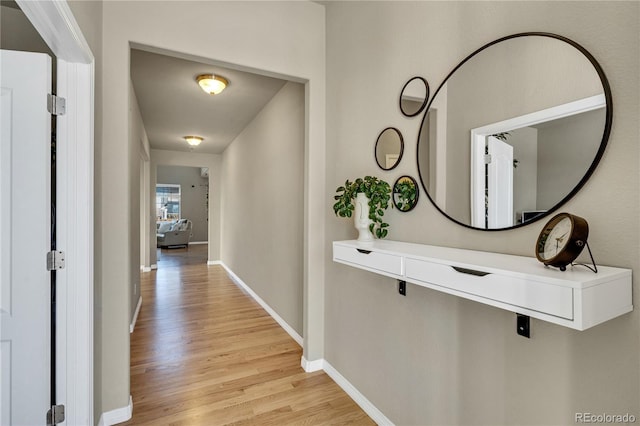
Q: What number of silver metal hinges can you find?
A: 3